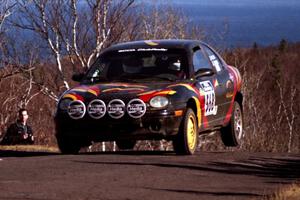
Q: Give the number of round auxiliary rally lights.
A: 4